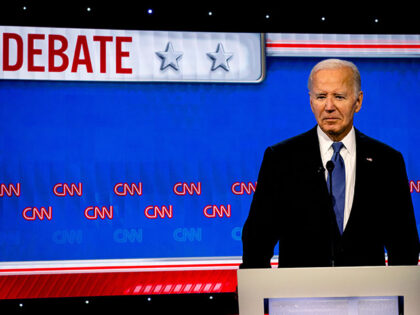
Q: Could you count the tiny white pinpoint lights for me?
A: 11